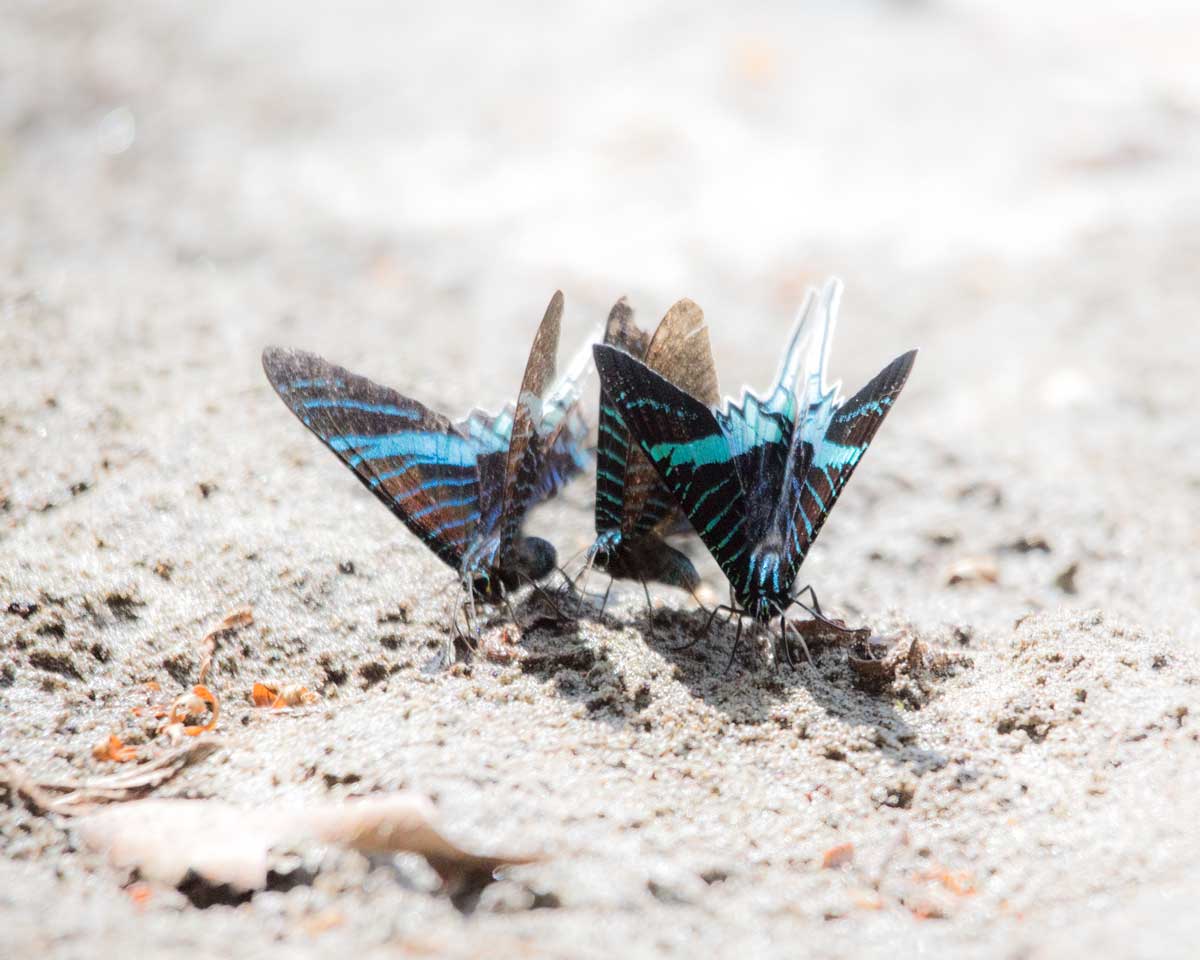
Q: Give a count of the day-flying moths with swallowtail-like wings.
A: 3